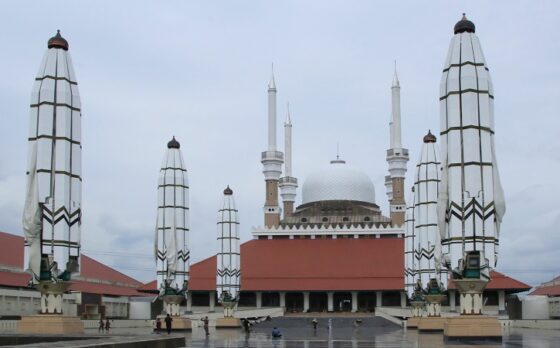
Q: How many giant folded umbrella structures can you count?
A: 6